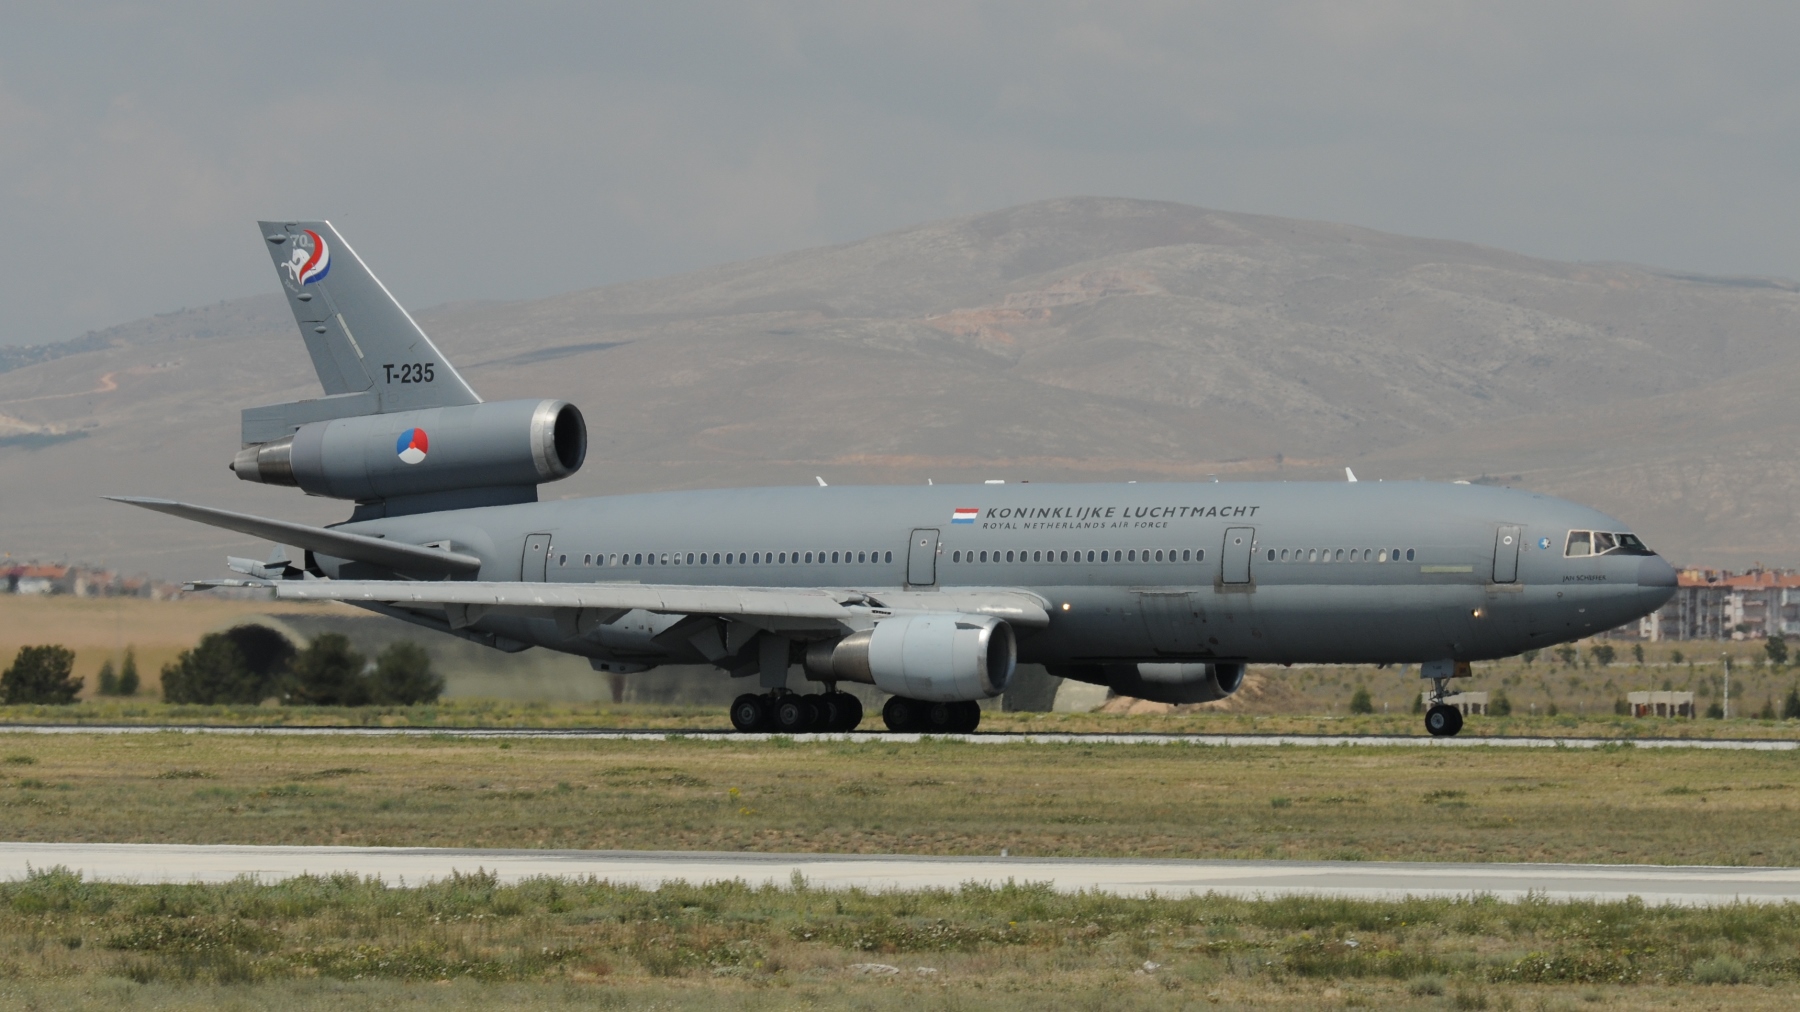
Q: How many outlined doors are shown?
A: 4